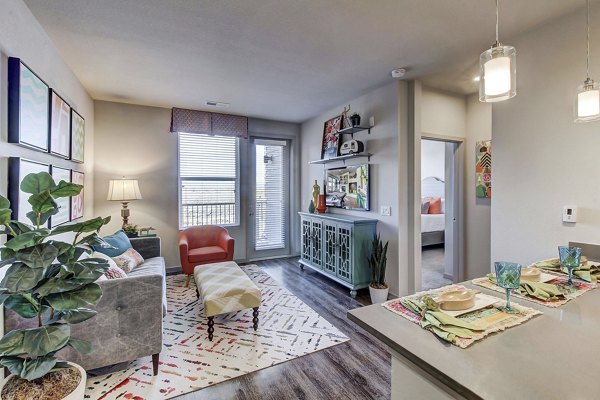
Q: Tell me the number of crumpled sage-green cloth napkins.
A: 3